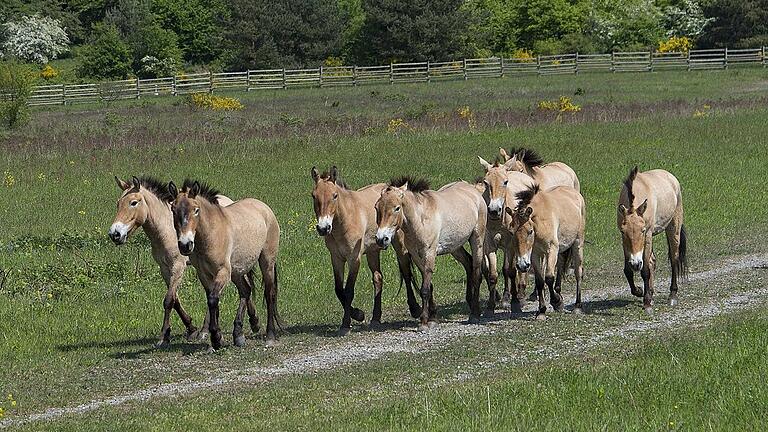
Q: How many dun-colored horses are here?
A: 8